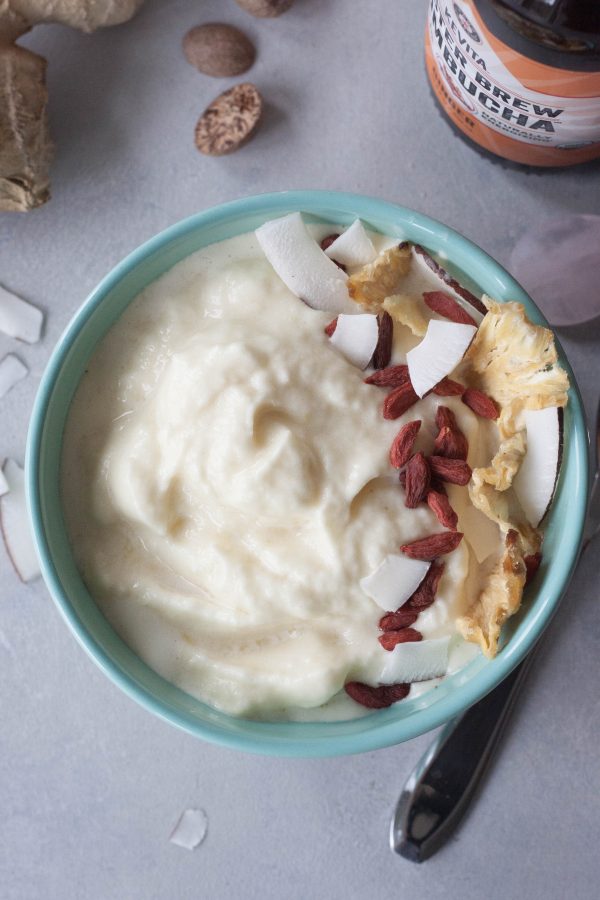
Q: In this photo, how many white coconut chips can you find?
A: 13